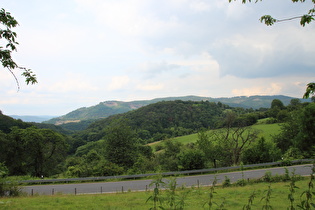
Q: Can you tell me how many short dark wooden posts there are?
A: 8